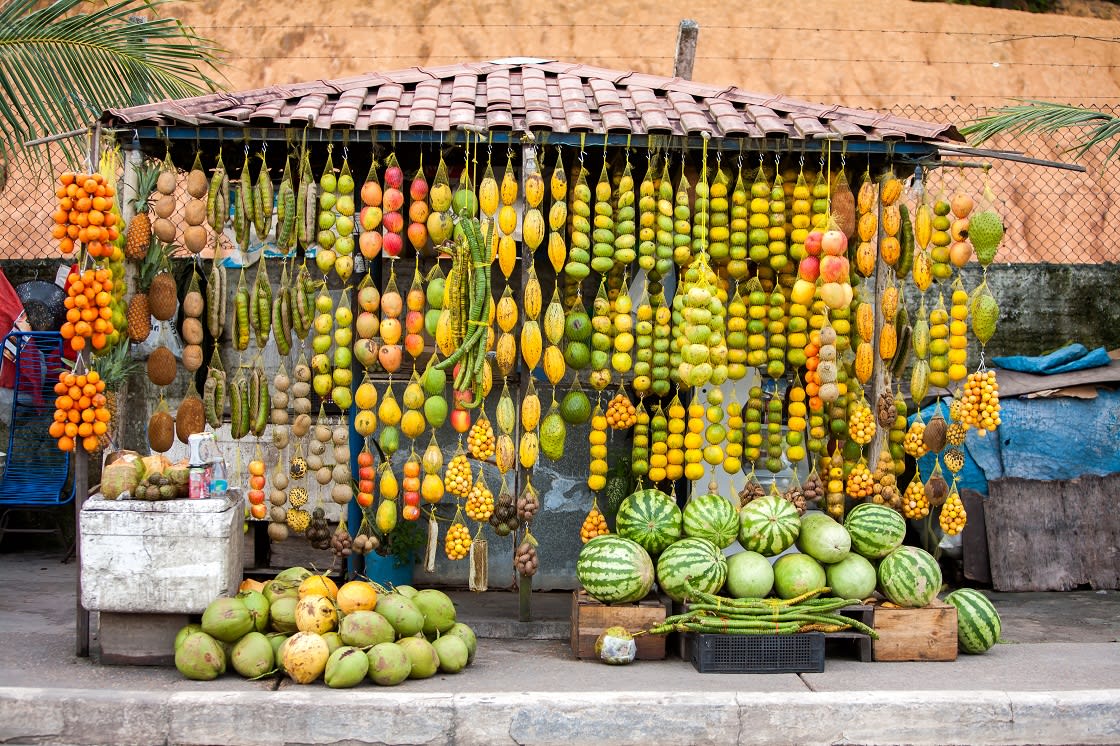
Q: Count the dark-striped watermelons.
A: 8